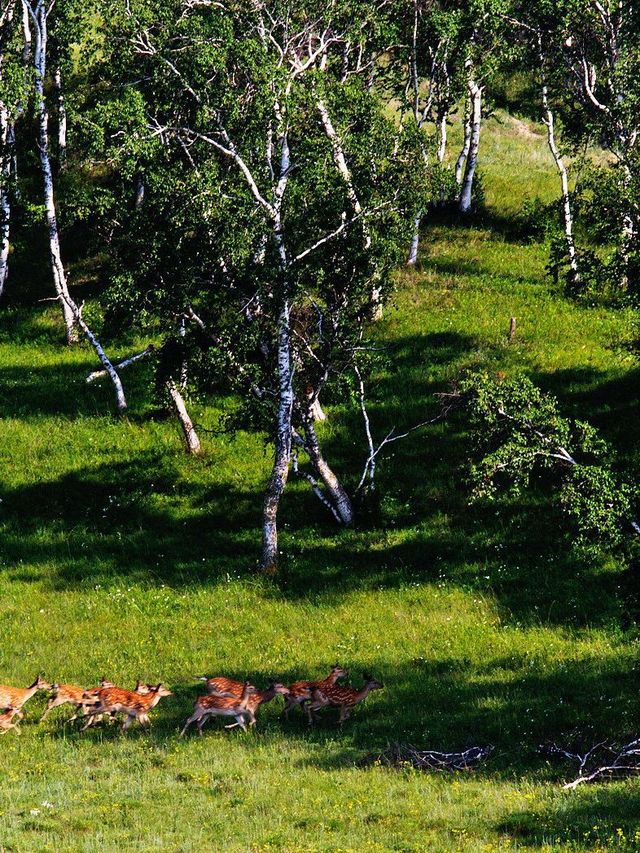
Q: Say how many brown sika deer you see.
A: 9